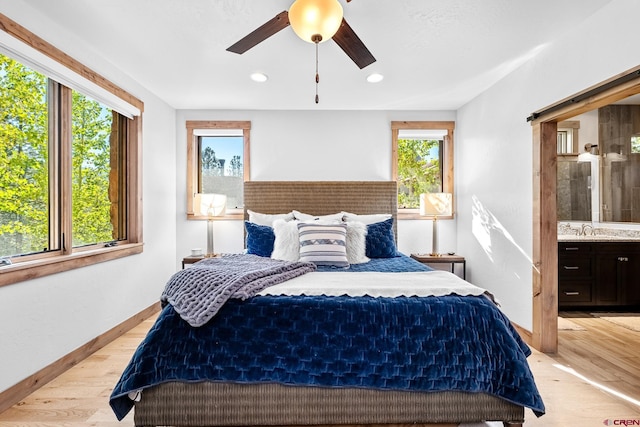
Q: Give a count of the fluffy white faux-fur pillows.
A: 2